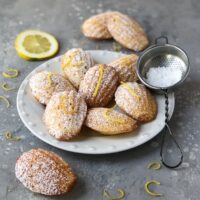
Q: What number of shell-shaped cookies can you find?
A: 10